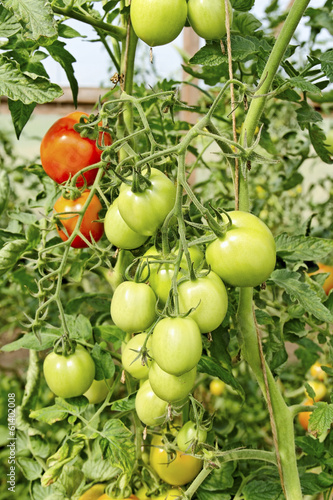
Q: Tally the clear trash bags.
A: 0